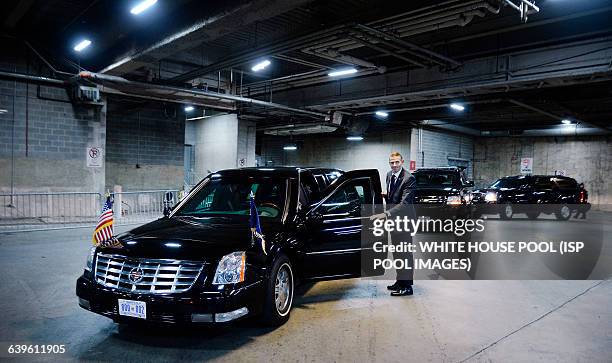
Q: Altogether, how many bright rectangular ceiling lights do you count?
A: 10